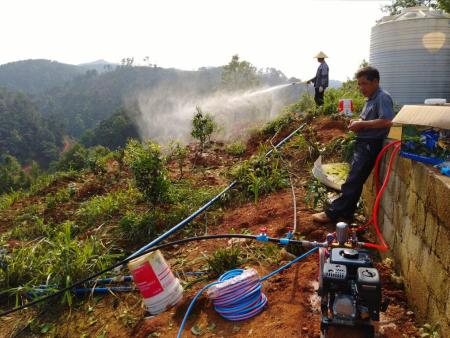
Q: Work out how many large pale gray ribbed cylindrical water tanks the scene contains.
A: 1